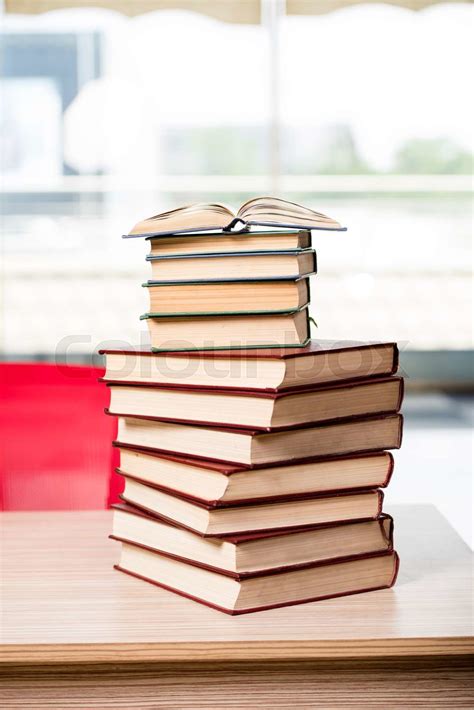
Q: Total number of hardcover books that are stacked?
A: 12